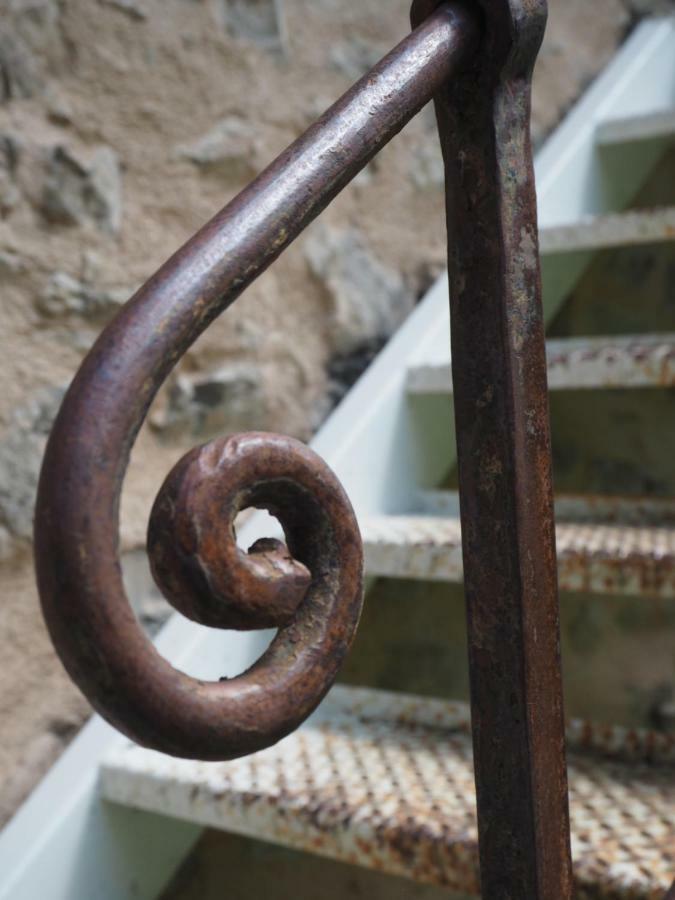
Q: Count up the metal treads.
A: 5